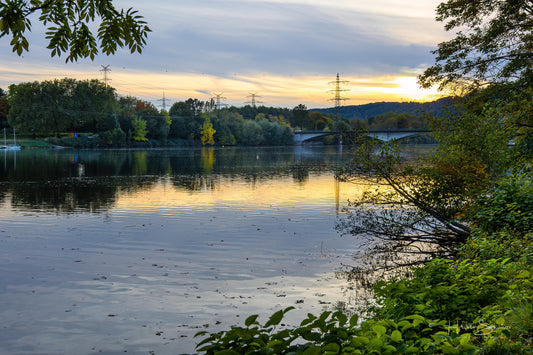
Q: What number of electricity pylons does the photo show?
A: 5